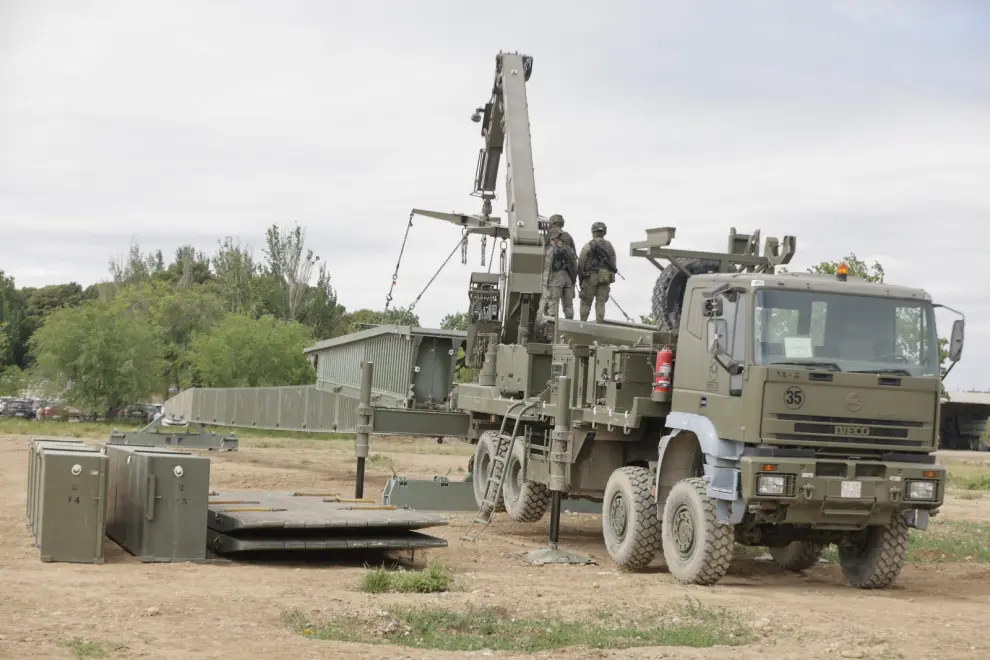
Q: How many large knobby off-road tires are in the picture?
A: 7